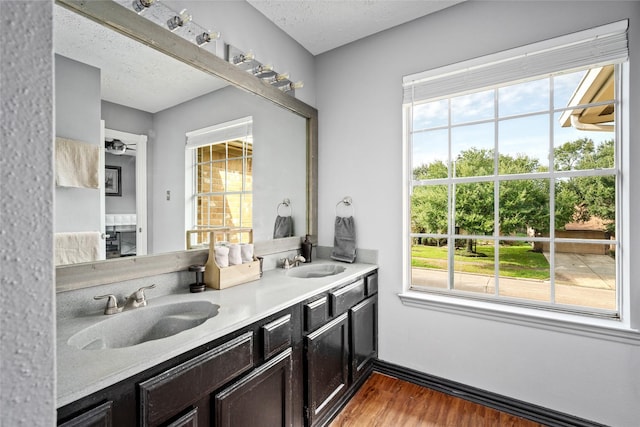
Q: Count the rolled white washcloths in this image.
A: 3